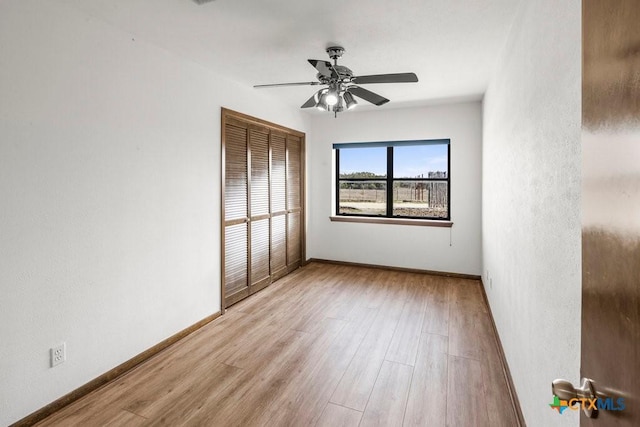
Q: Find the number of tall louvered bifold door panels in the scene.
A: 4